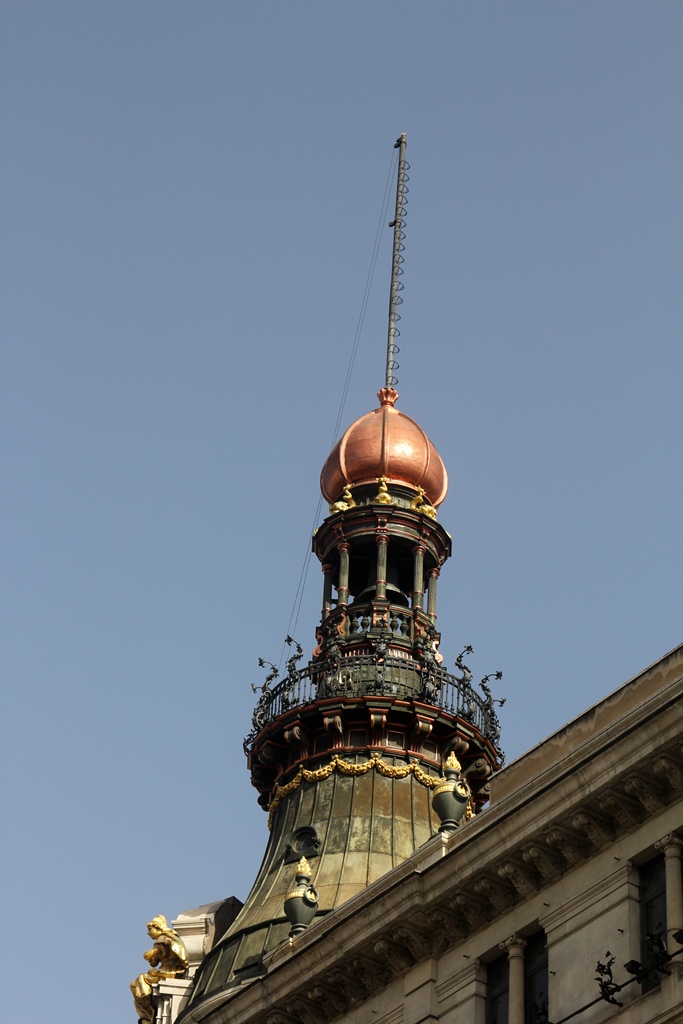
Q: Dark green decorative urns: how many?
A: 2